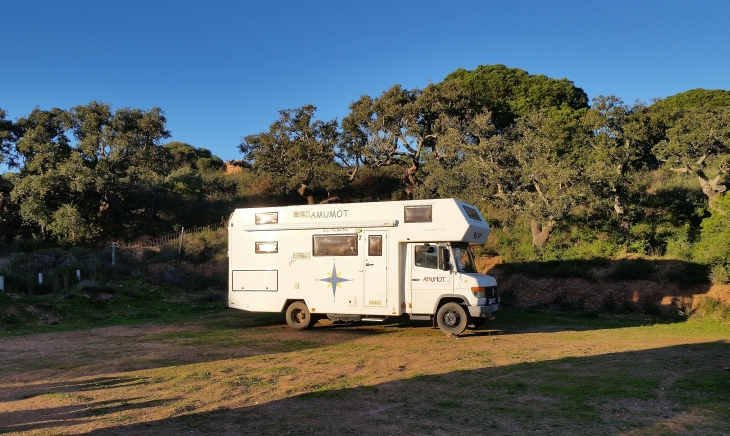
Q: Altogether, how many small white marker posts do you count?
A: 3